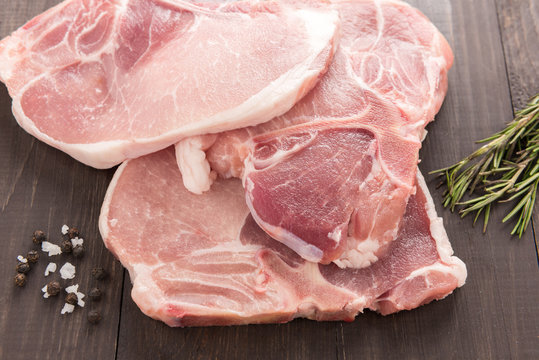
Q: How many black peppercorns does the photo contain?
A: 12